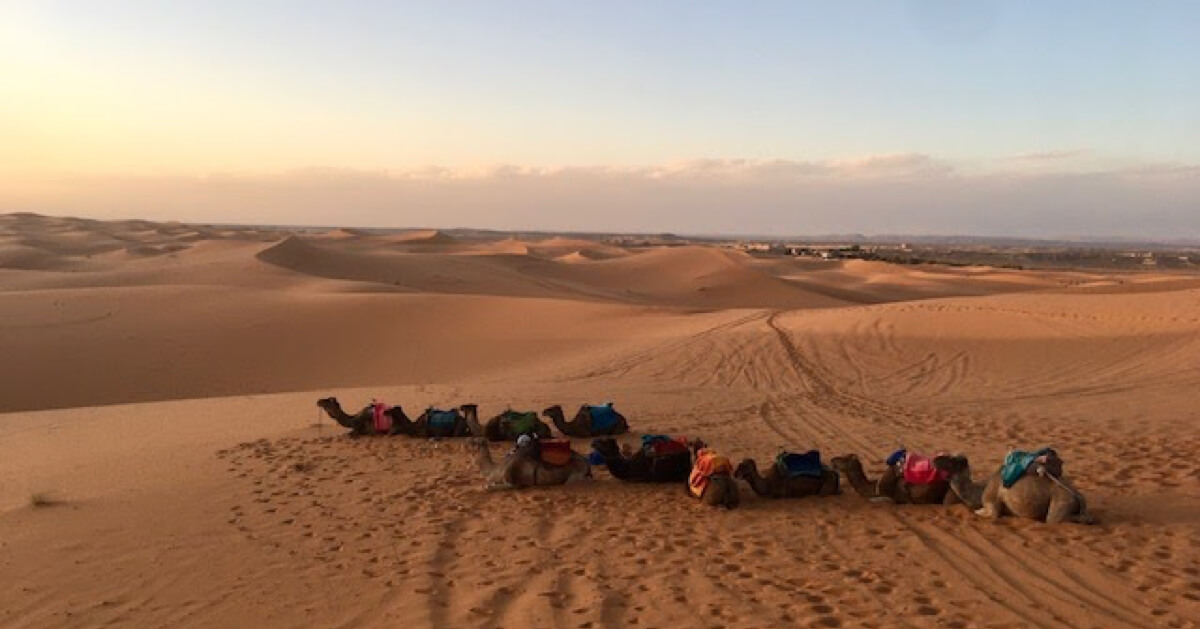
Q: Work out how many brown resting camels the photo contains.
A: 10